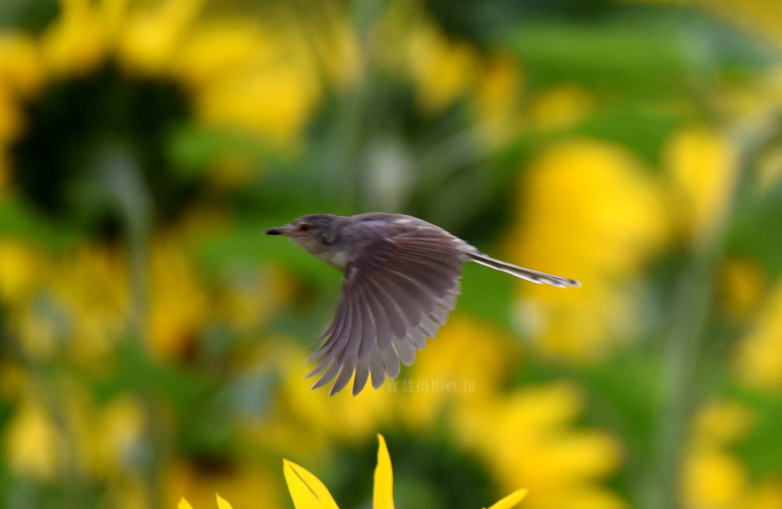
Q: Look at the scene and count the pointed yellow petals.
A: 5